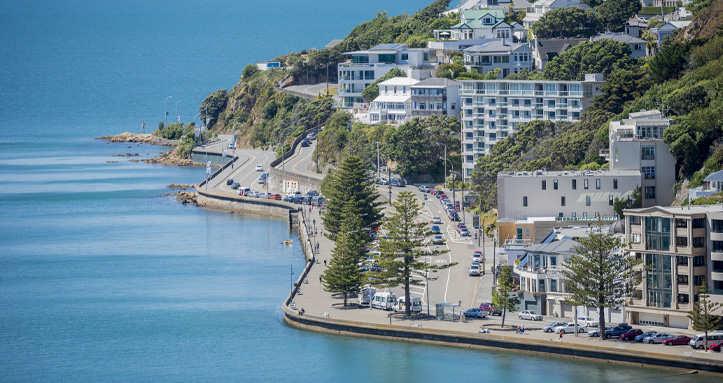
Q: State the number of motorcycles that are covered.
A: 0